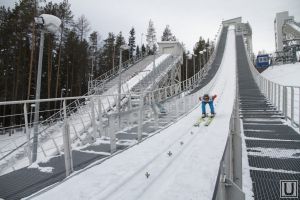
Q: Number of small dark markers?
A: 4